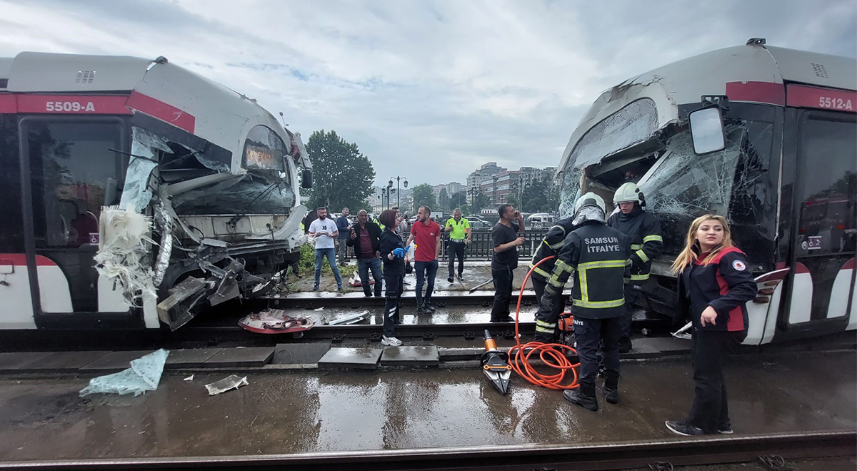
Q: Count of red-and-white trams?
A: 2